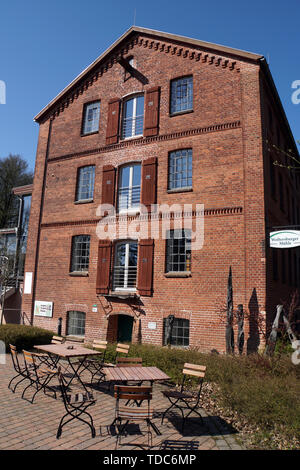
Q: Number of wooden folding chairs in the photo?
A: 9